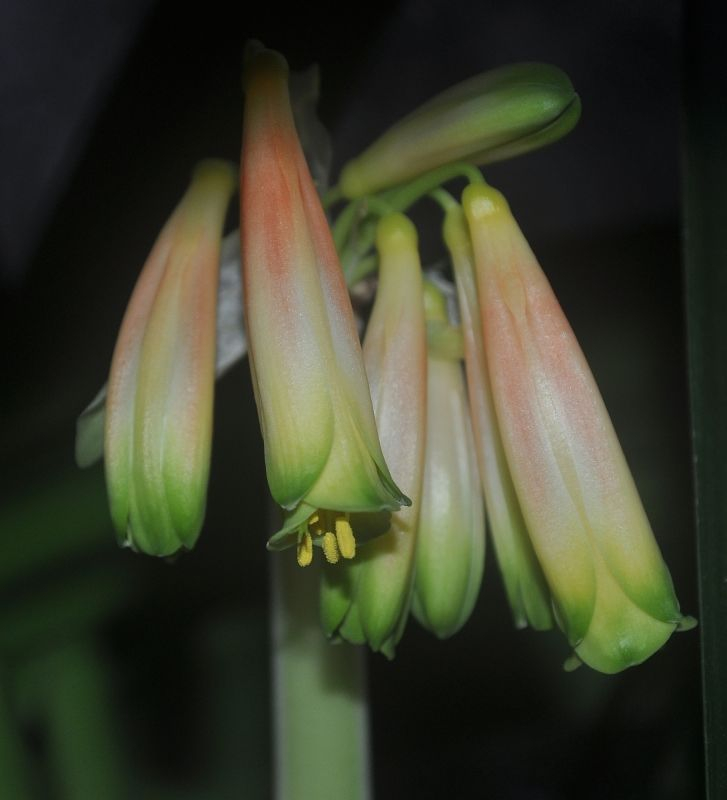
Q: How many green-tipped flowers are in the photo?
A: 7